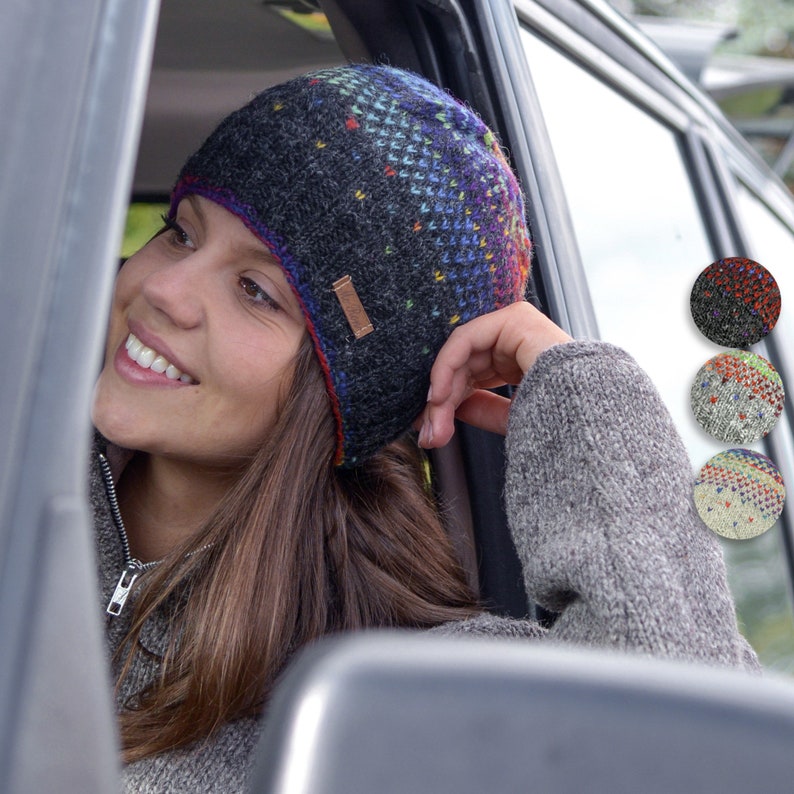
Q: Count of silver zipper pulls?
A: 1